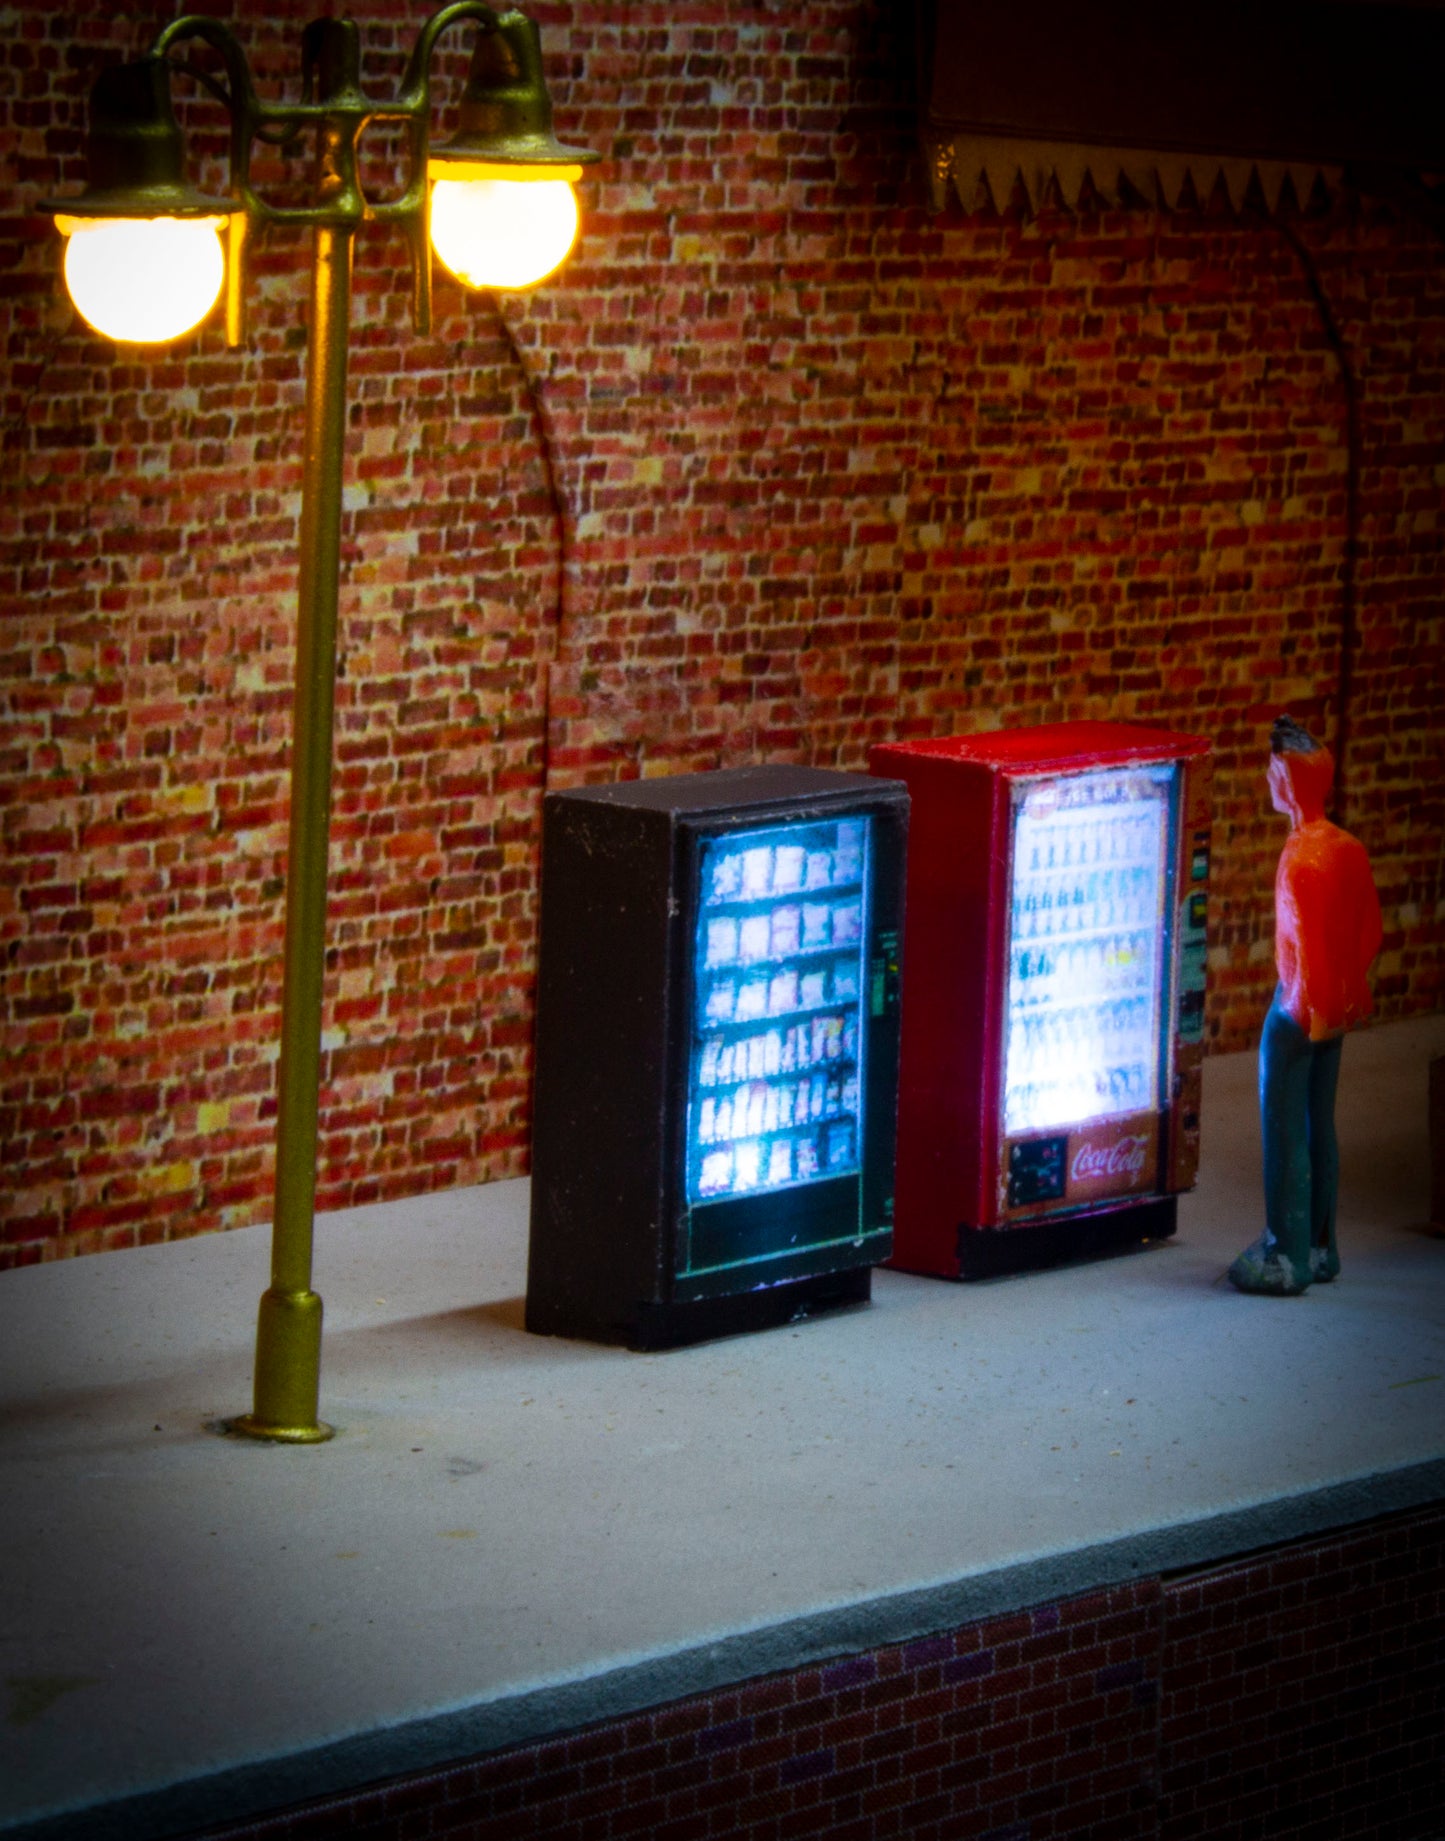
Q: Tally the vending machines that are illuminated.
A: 2